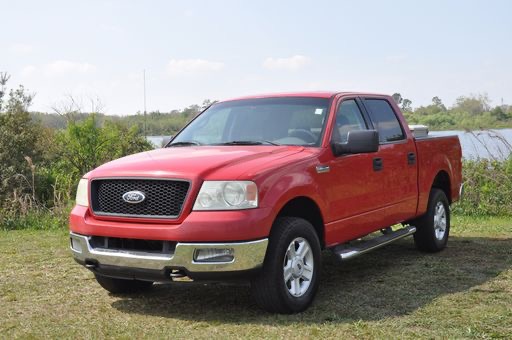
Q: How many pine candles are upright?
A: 0